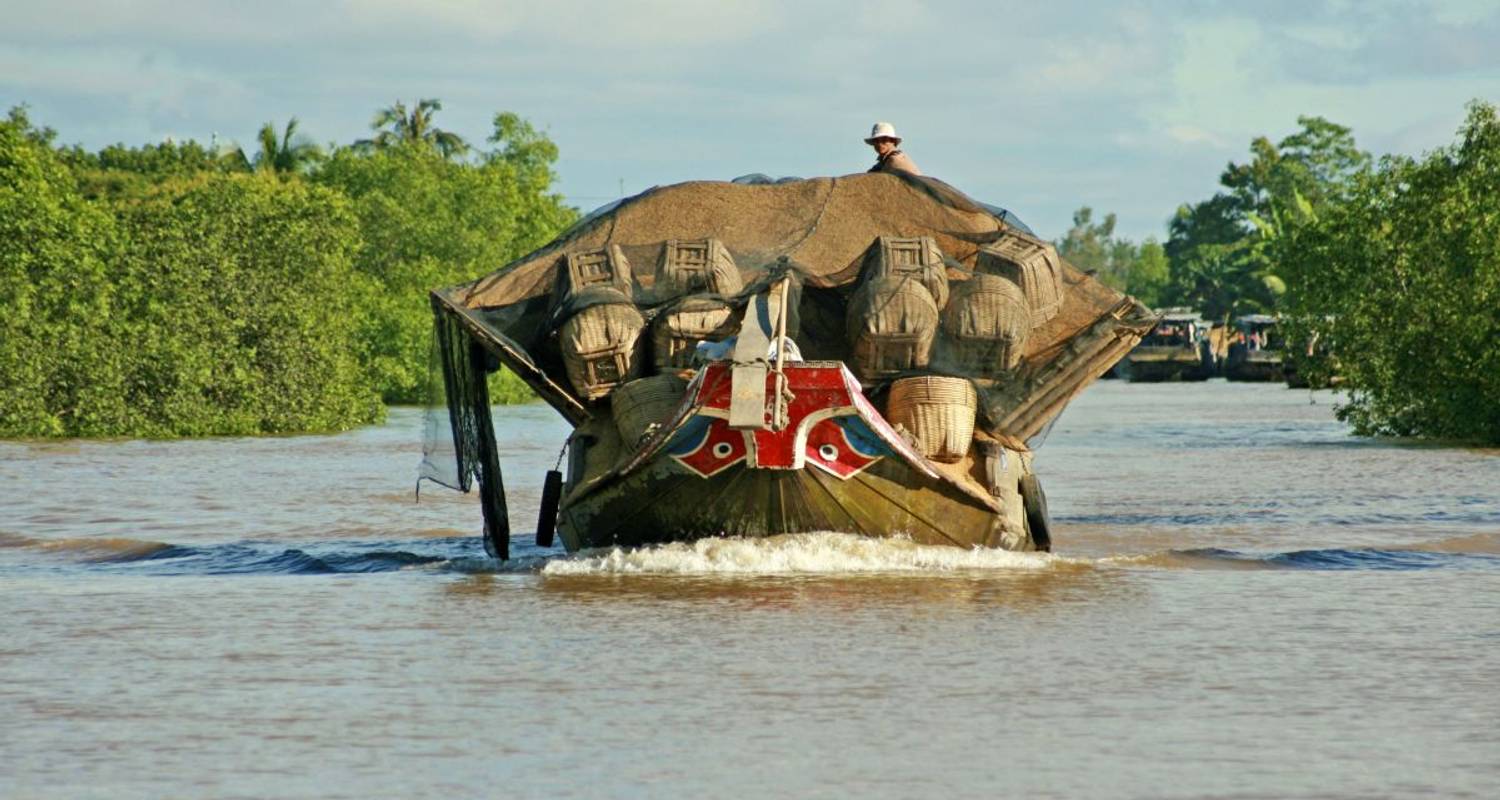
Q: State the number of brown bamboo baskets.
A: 10